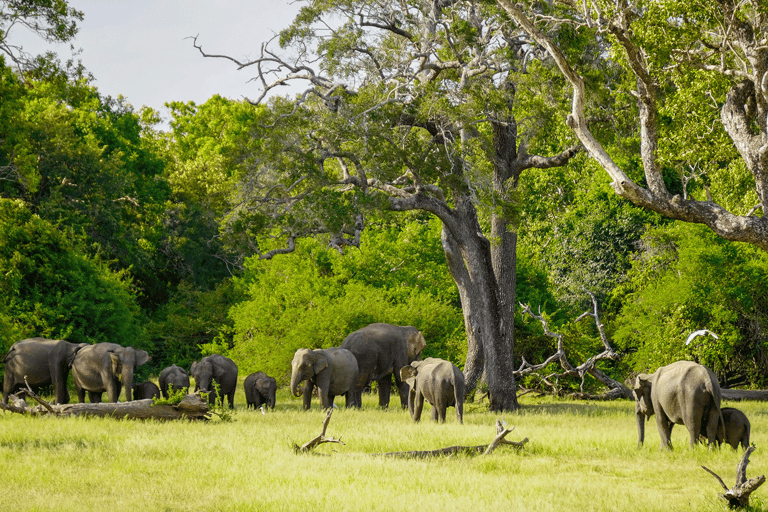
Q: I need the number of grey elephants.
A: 11